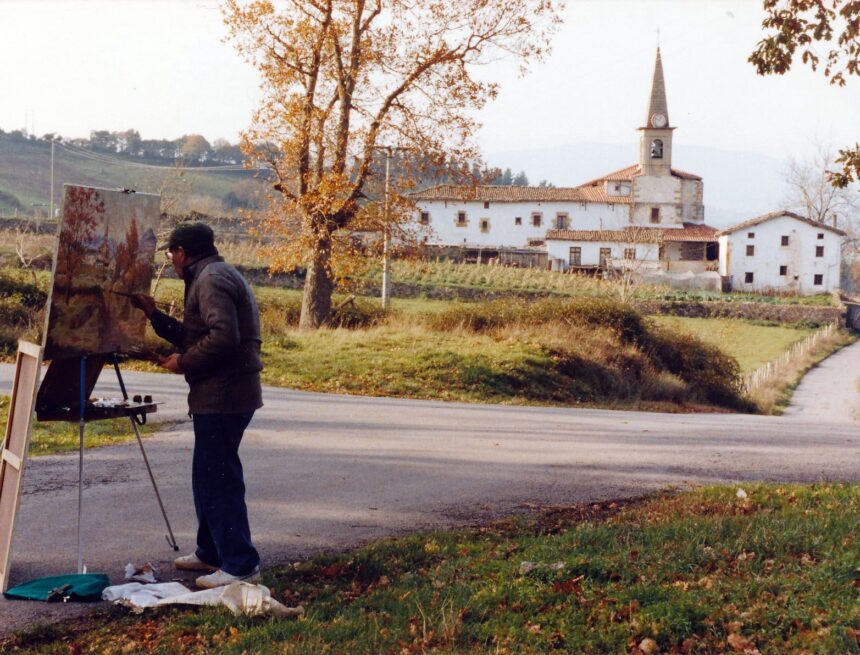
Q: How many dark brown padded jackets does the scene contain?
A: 1